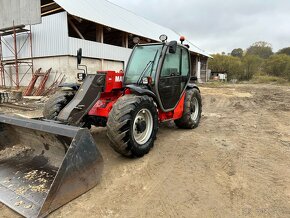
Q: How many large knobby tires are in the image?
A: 3